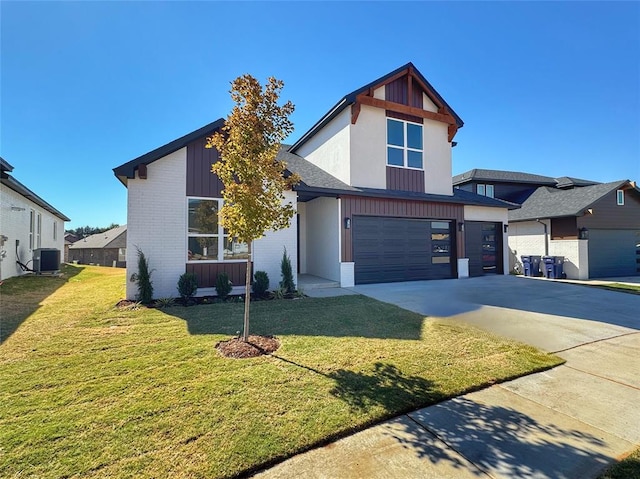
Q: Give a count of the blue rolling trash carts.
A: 2